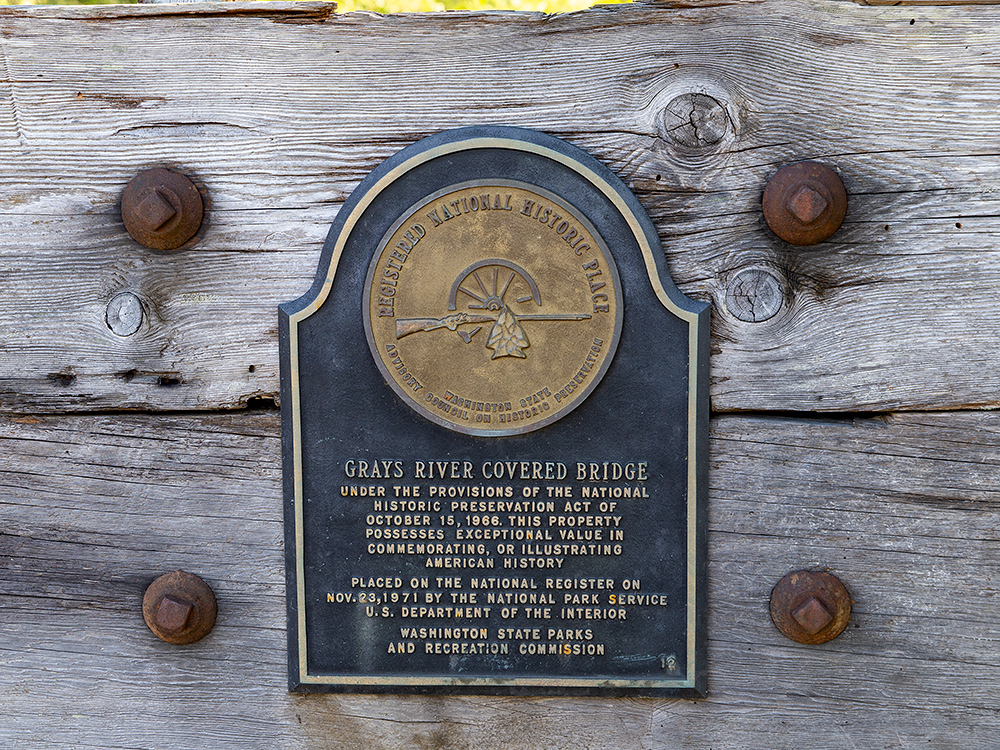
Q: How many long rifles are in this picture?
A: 1